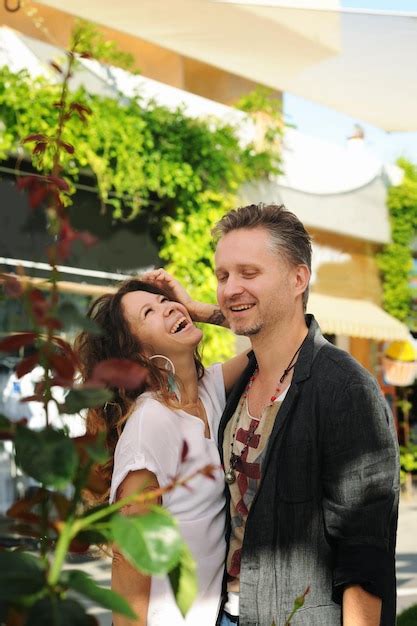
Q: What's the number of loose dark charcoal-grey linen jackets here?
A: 1